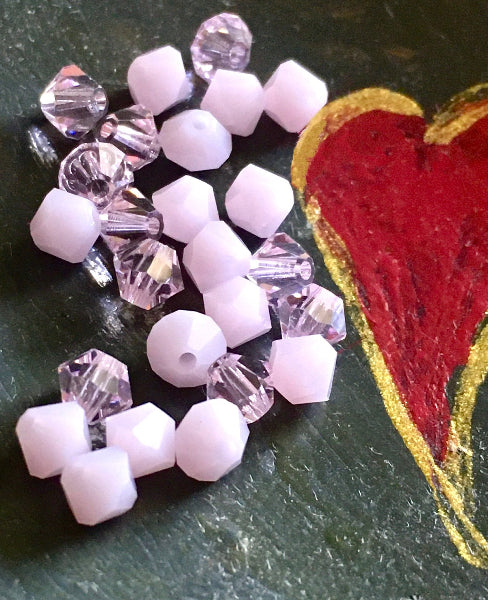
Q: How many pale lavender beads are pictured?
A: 15